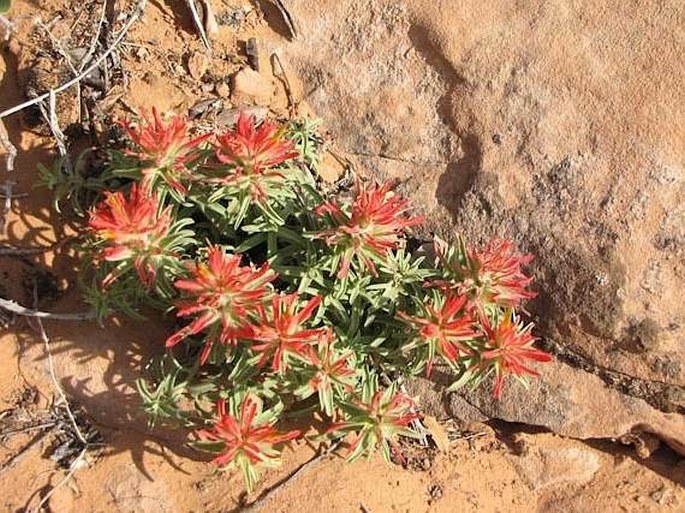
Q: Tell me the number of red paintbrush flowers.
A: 12